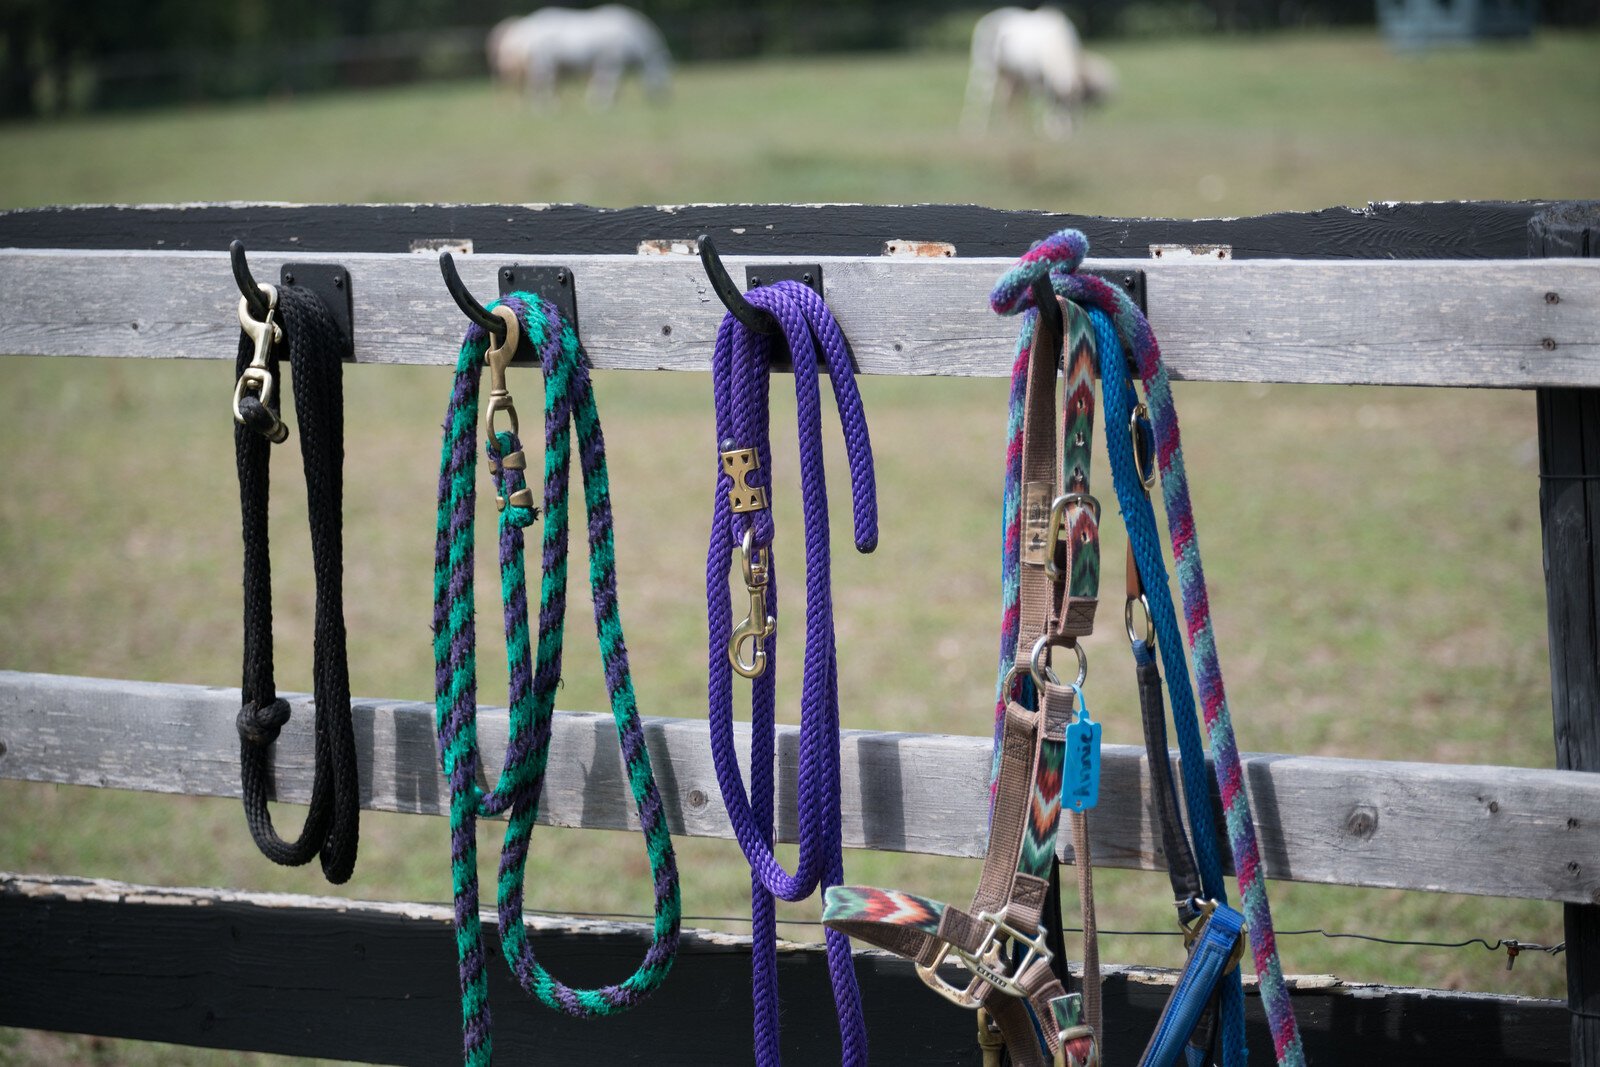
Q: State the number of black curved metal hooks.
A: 4